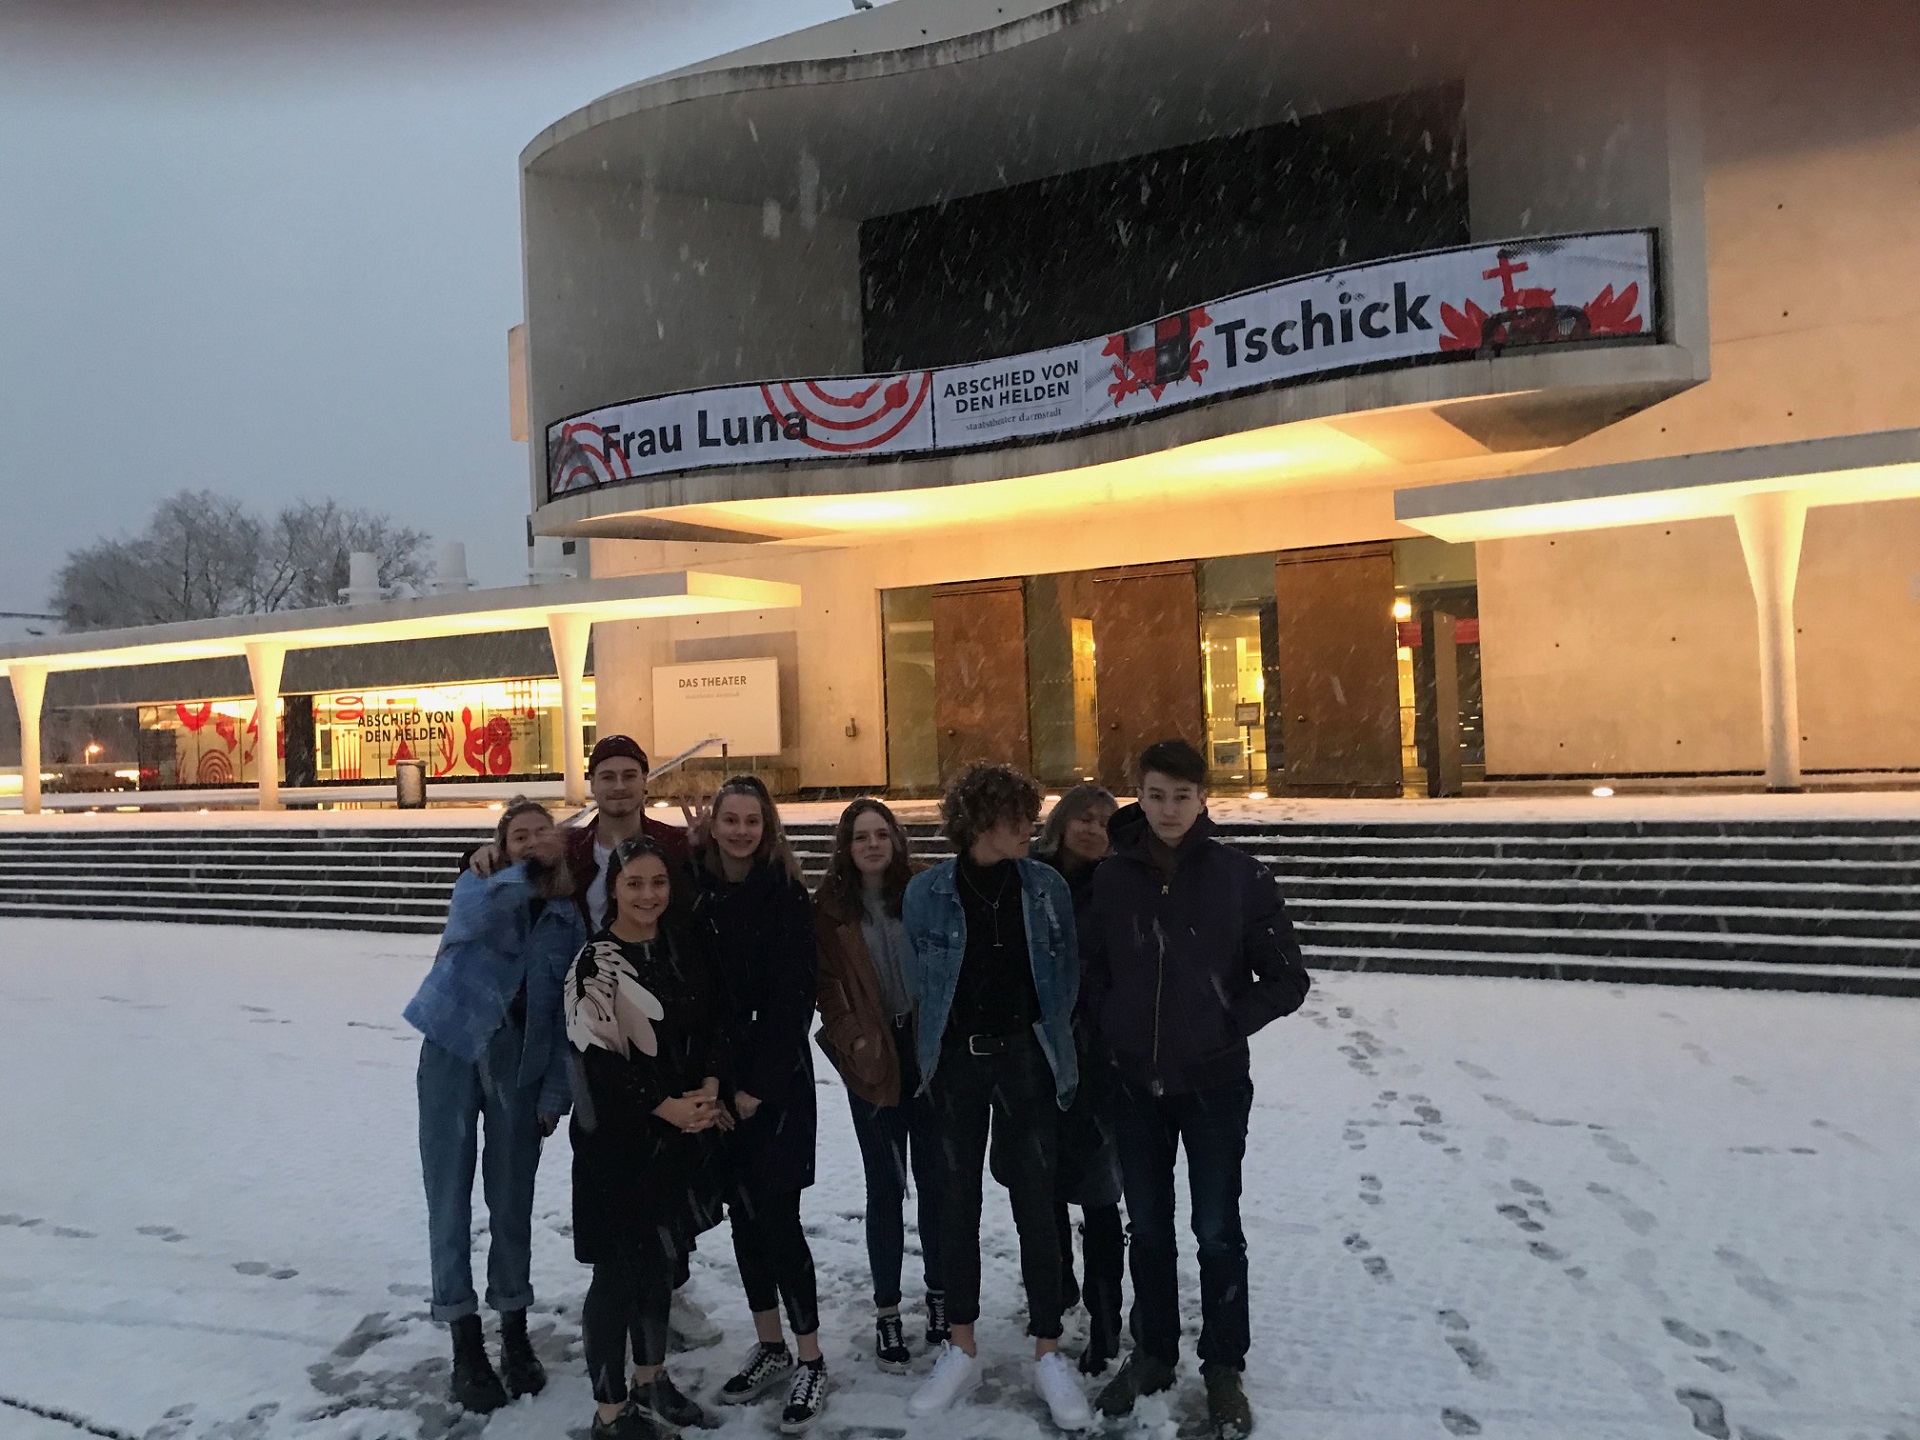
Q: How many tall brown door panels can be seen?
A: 3